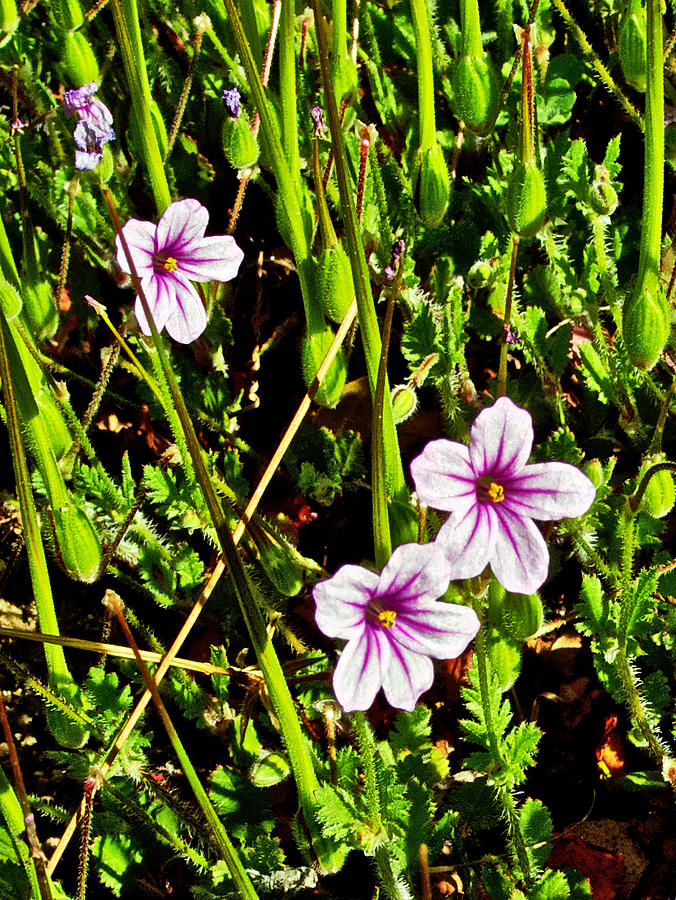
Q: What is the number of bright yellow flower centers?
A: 3